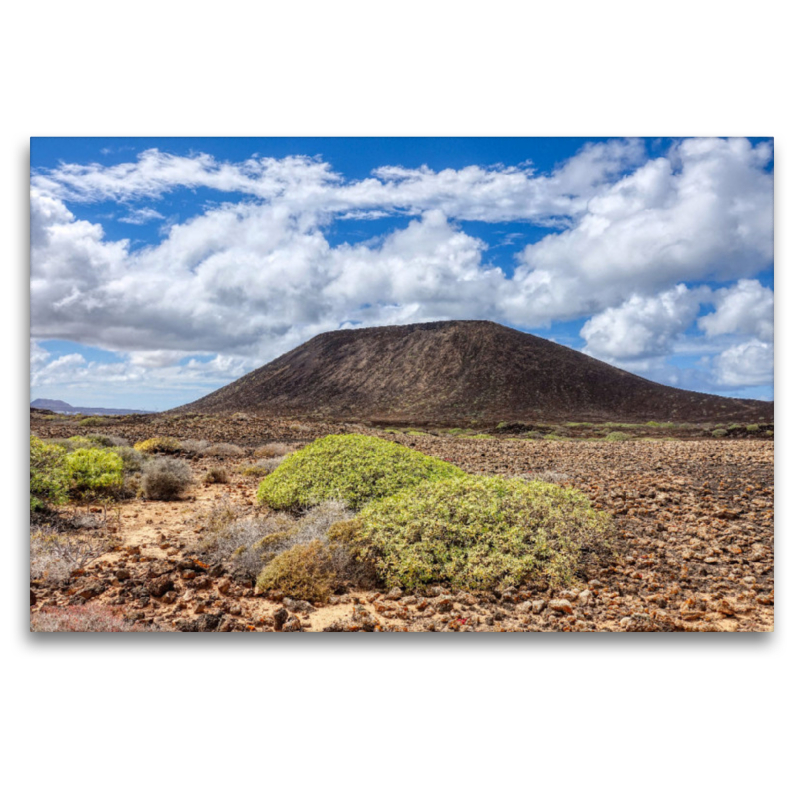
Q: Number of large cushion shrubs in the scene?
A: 2